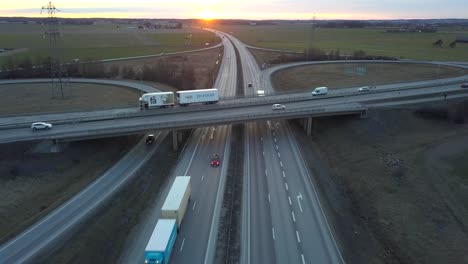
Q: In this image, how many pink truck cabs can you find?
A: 0